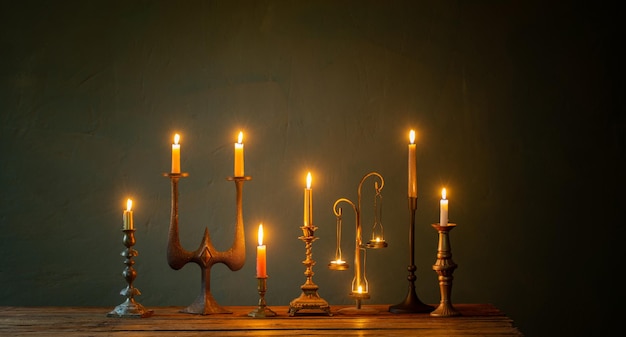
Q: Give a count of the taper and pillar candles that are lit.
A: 7